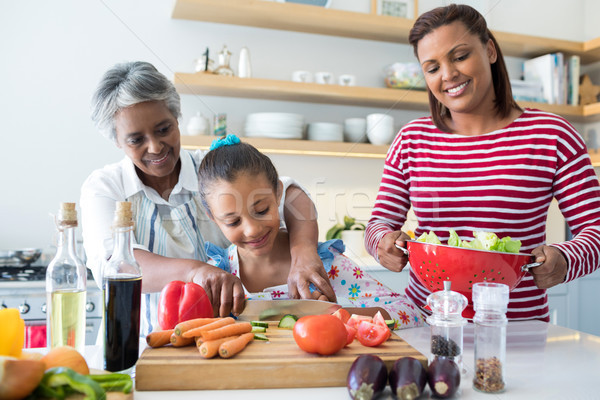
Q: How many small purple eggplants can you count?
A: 3